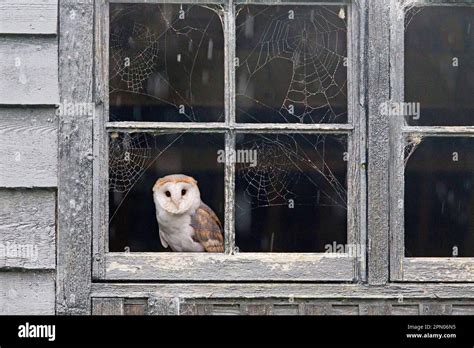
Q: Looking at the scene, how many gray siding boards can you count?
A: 5